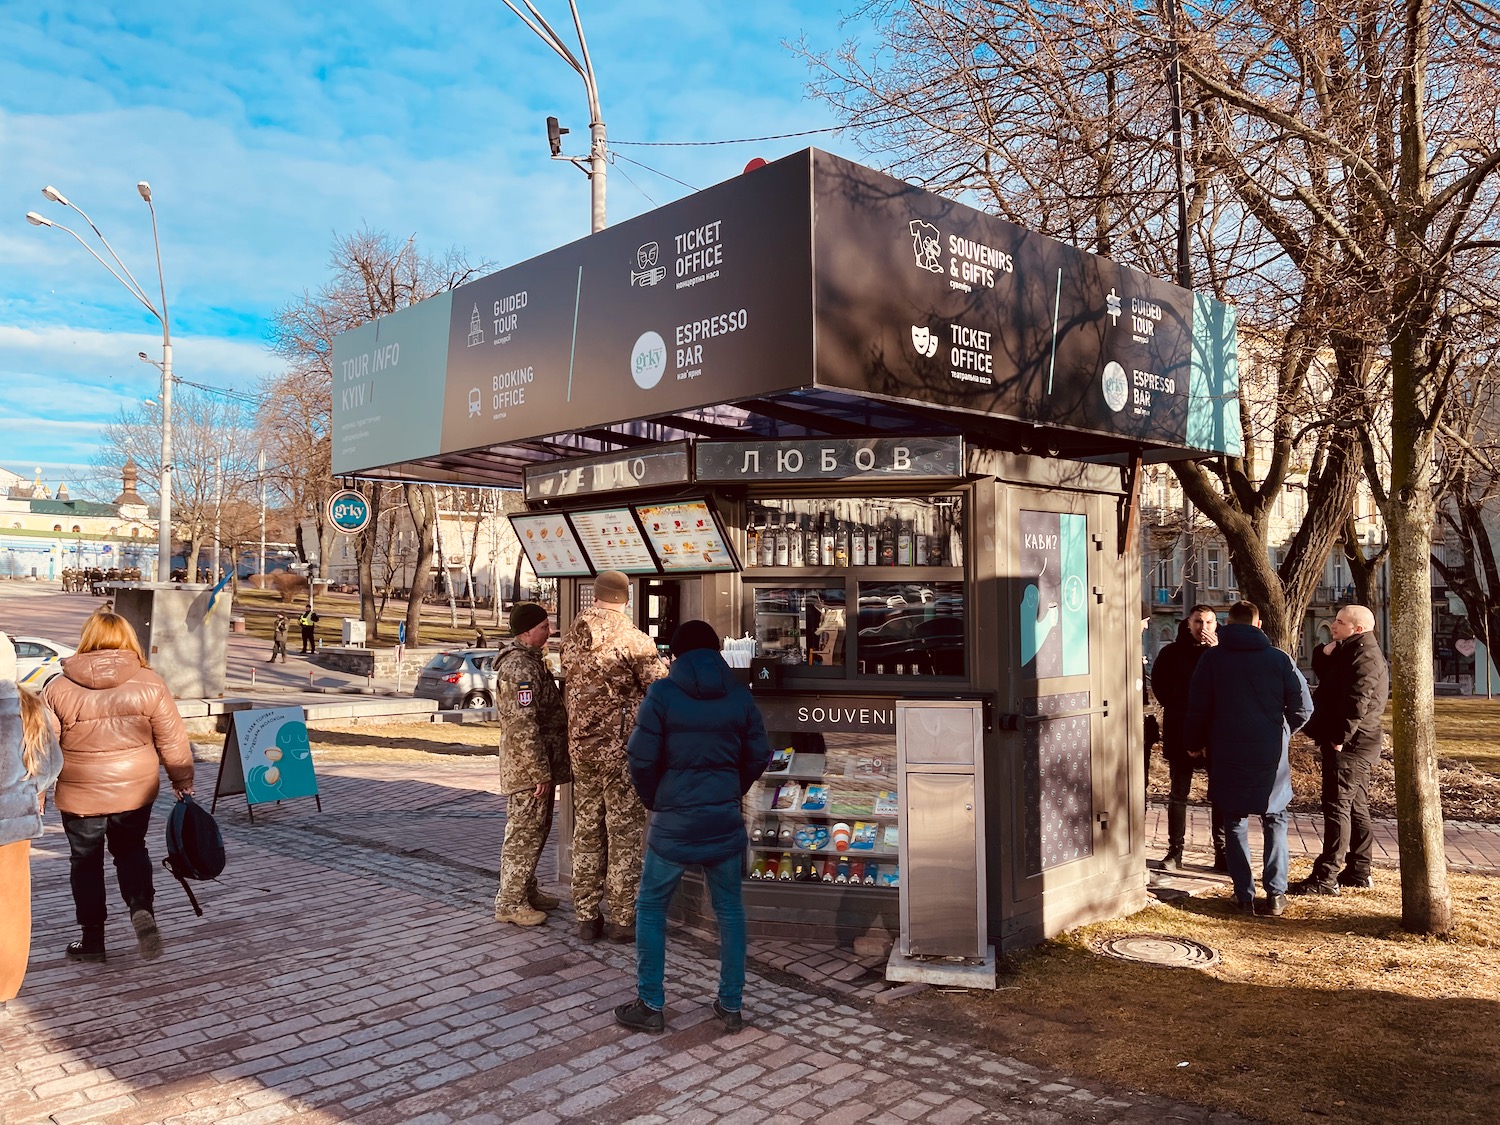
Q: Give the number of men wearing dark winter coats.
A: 4